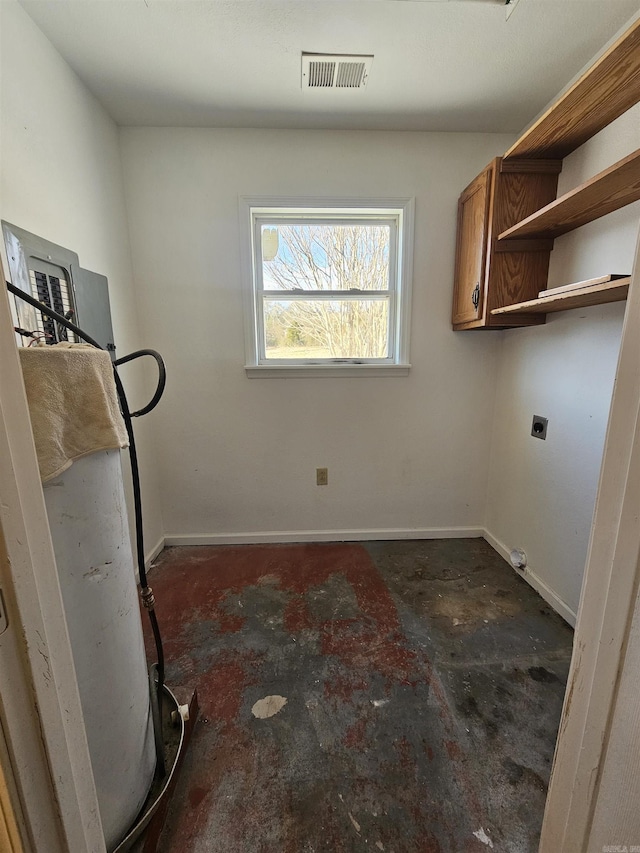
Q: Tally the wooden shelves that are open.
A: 3